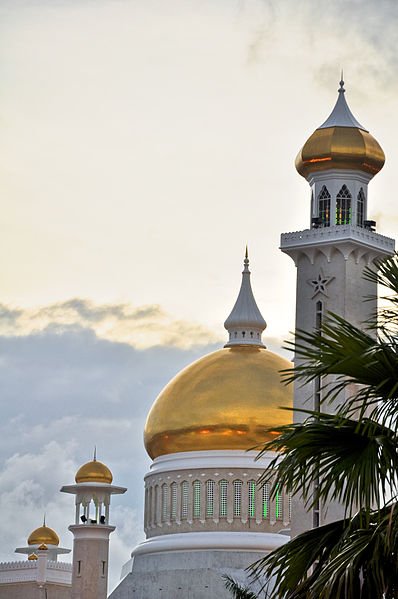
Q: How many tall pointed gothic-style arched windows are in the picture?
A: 3